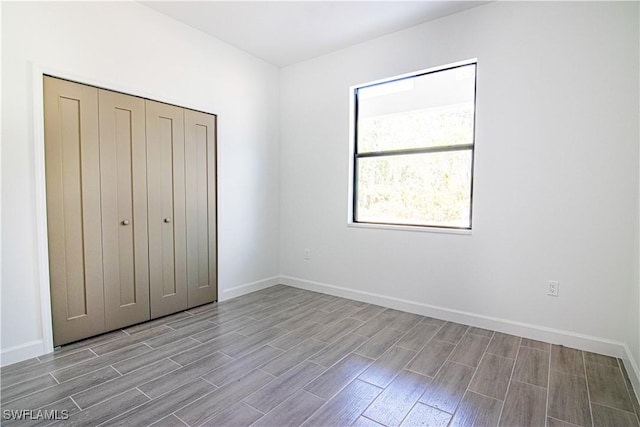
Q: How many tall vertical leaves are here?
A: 4